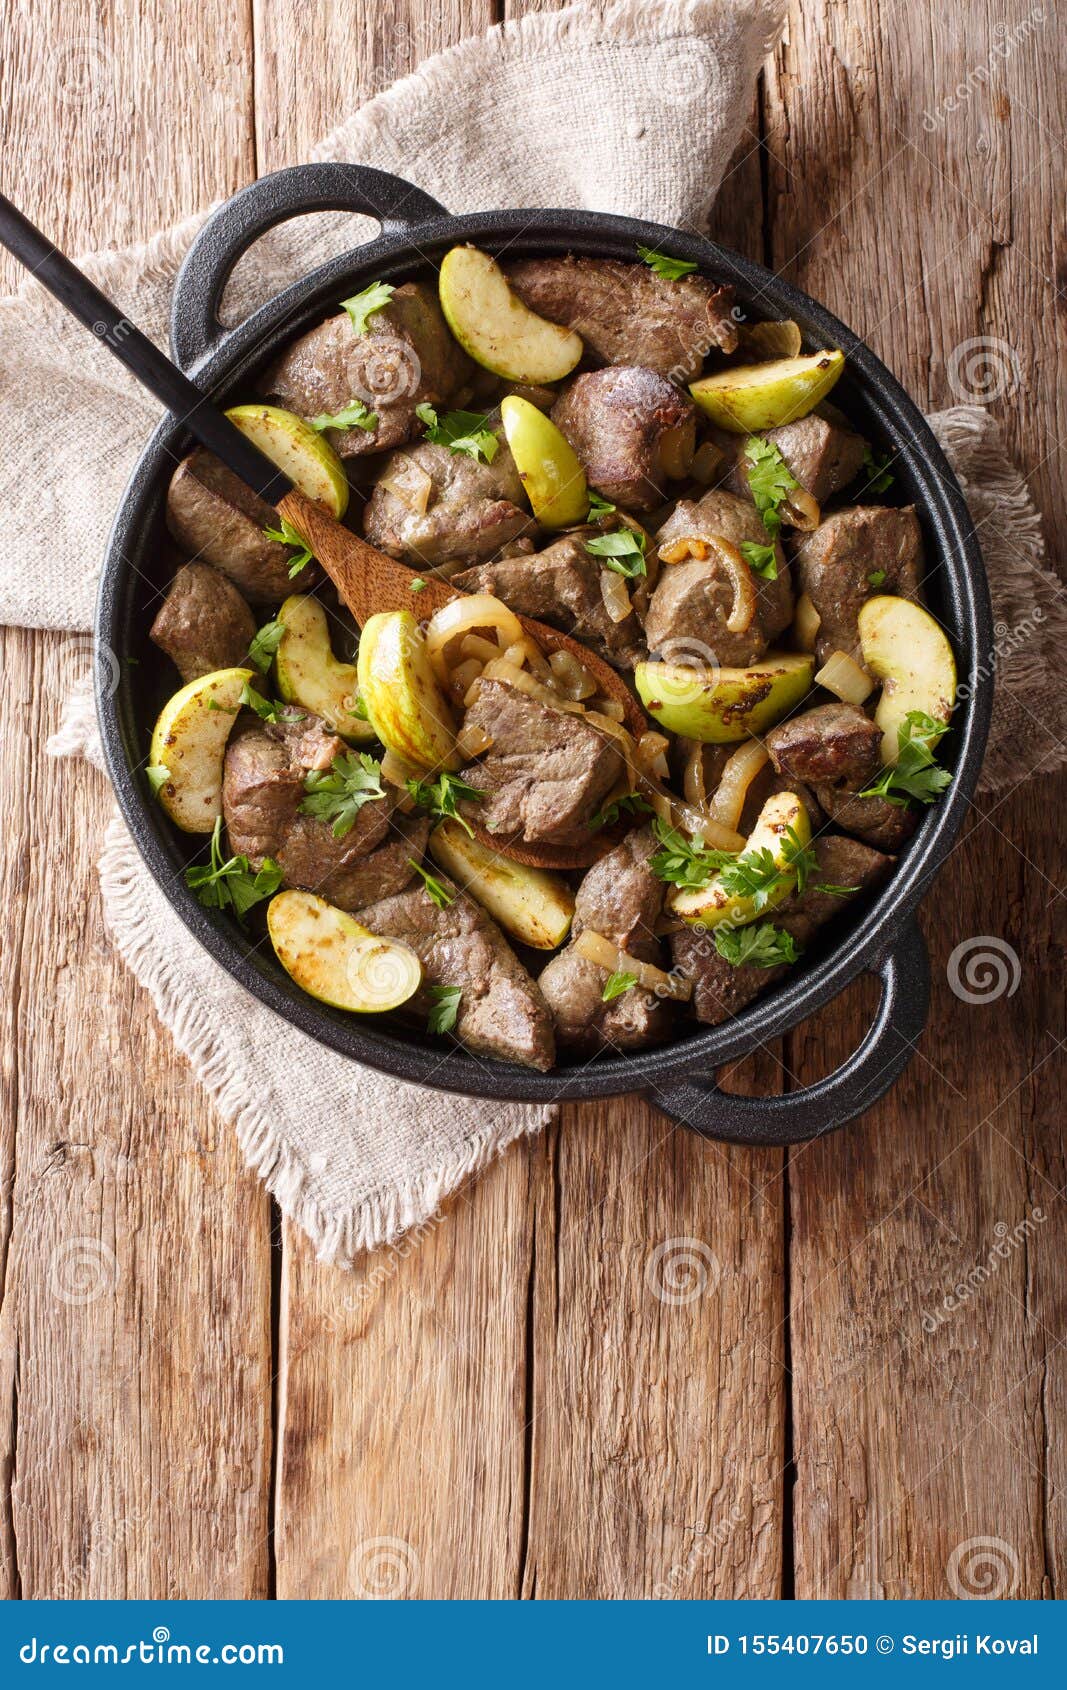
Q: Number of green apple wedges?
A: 12